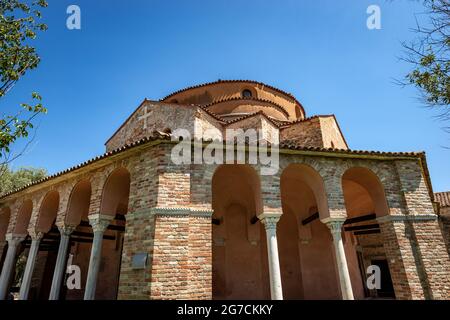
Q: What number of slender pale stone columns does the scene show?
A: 6